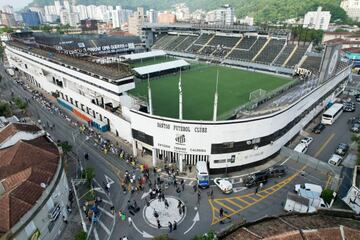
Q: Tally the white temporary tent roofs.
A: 2